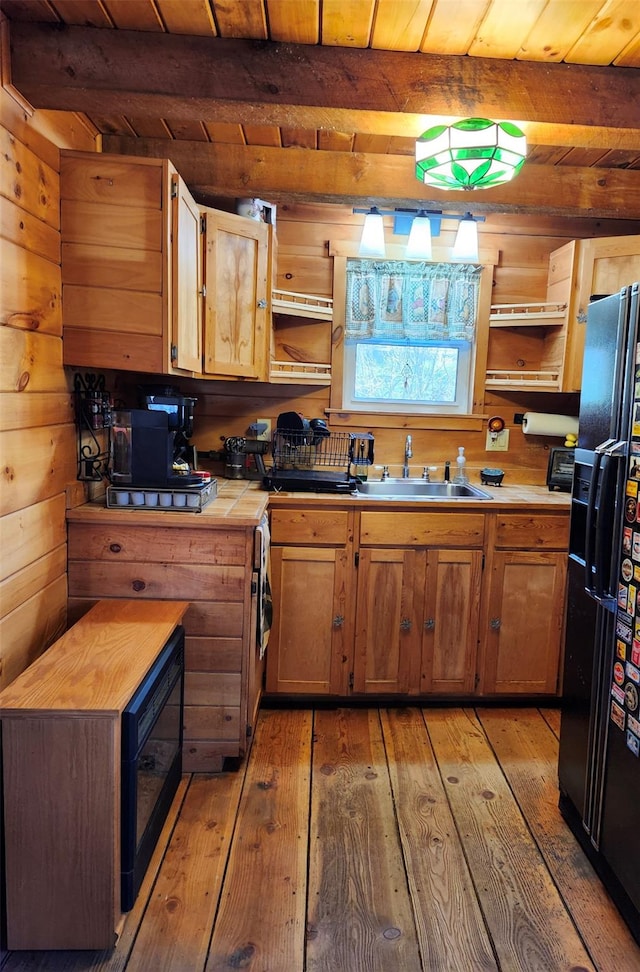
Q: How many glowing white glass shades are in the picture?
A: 3